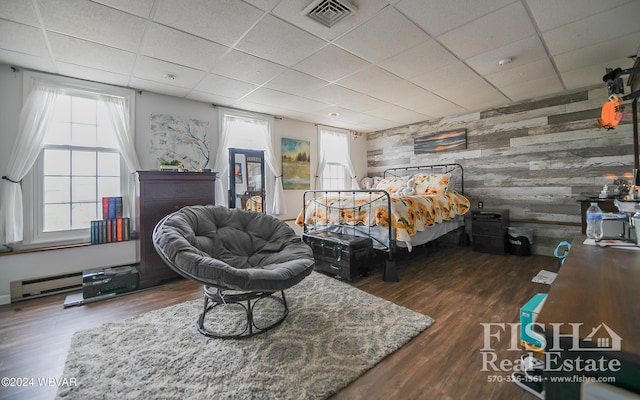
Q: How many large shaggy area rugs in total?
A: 1